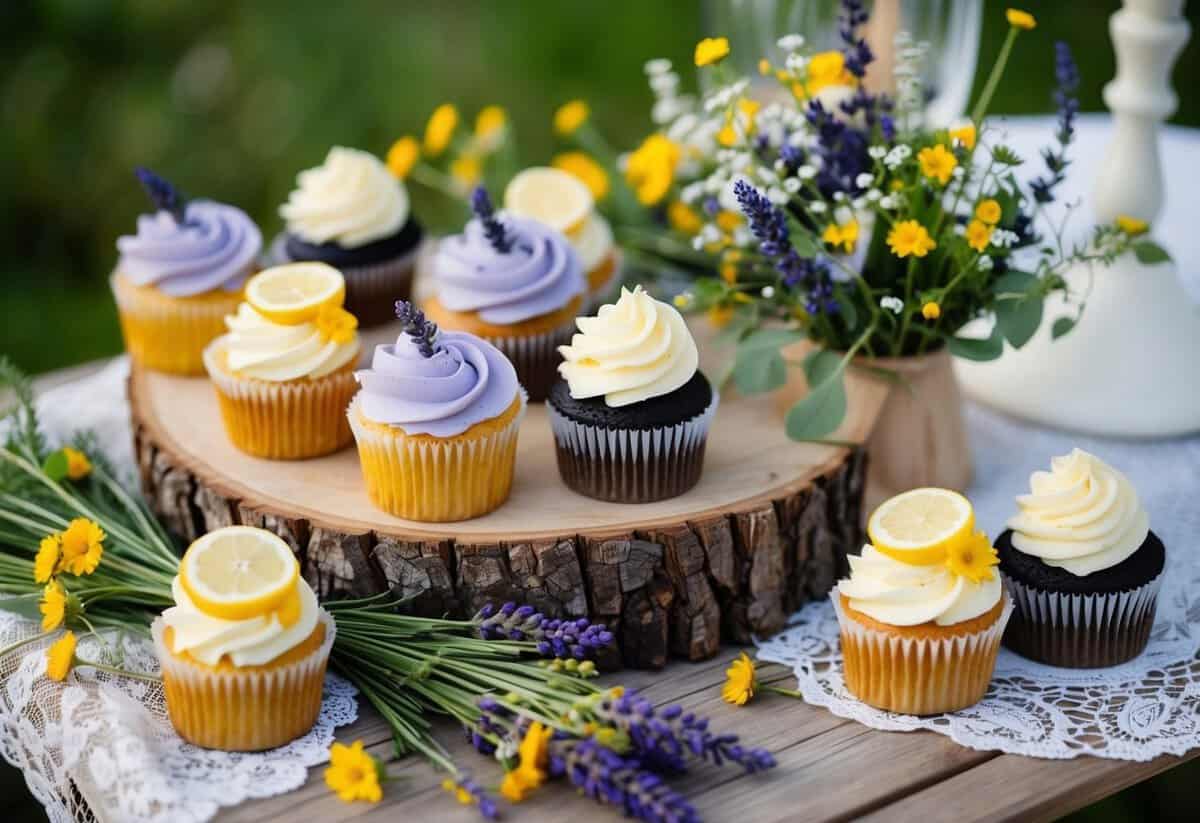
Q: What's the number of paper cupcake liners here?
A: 10